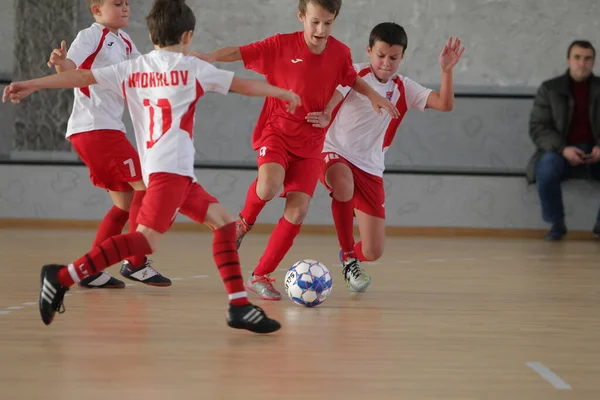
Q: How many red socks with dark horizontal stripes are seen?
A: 2